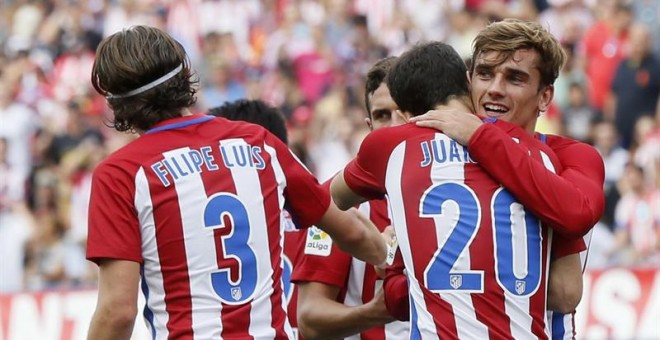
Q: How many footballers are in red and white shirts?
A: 5